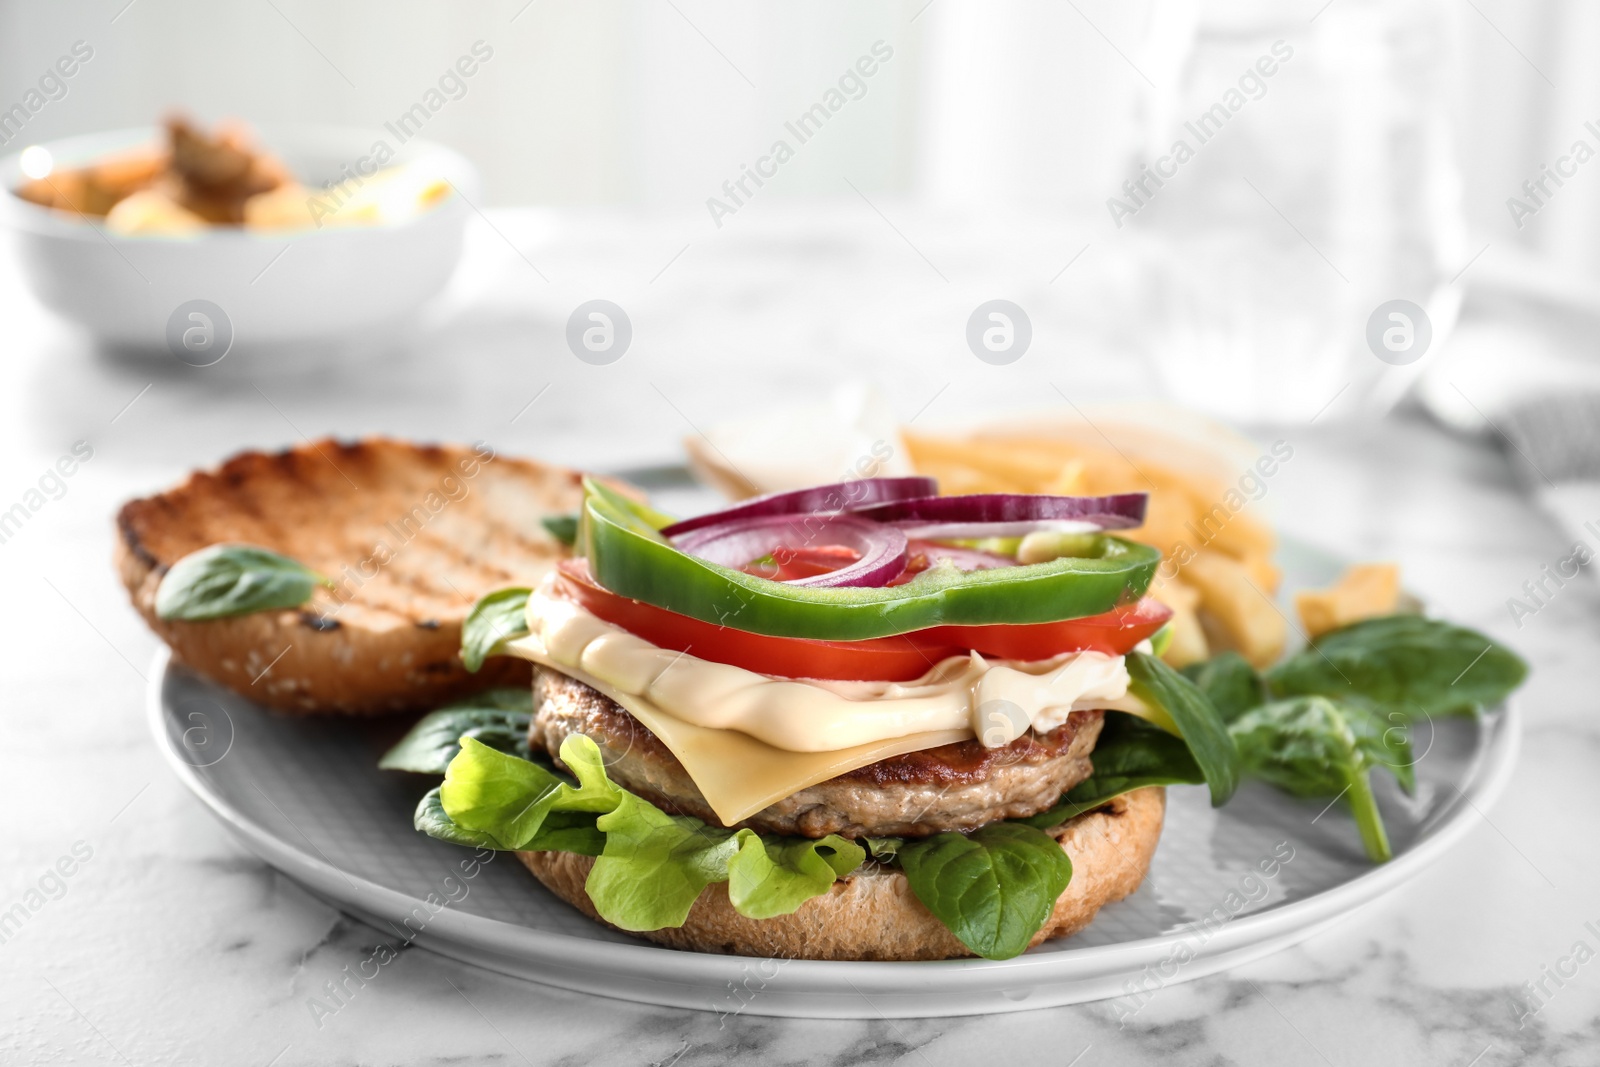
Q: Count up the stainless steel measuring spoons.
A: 0